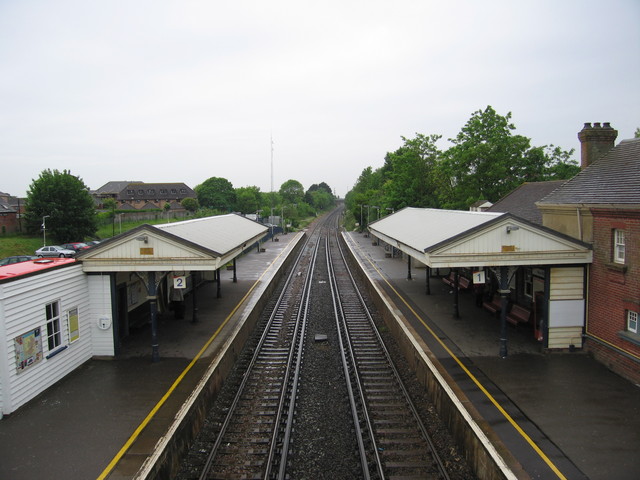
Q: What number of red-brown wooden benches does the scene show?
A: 4